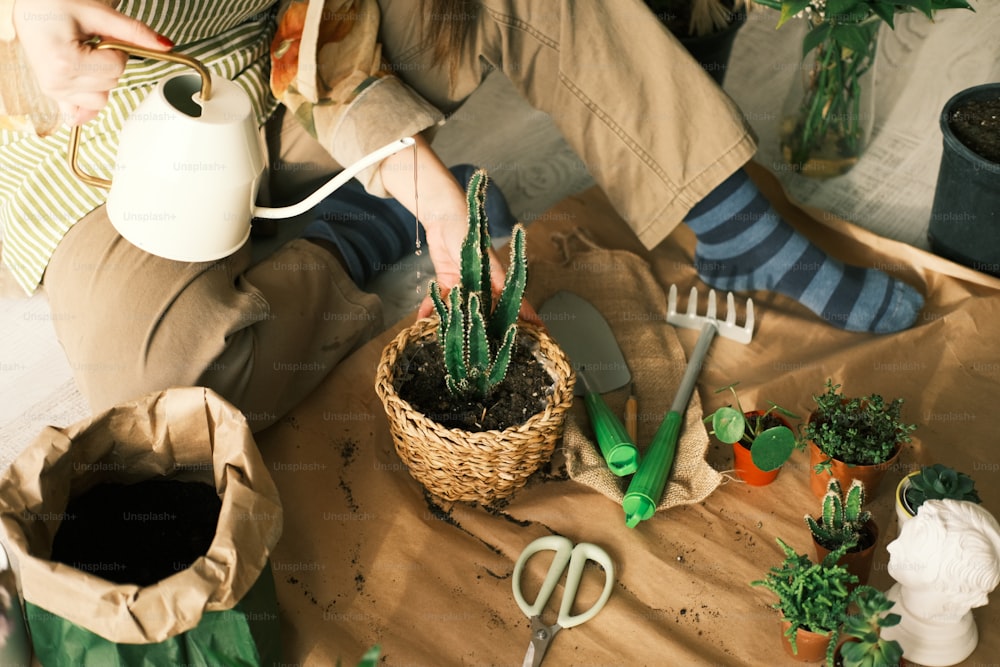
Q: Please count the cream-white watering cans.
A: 1